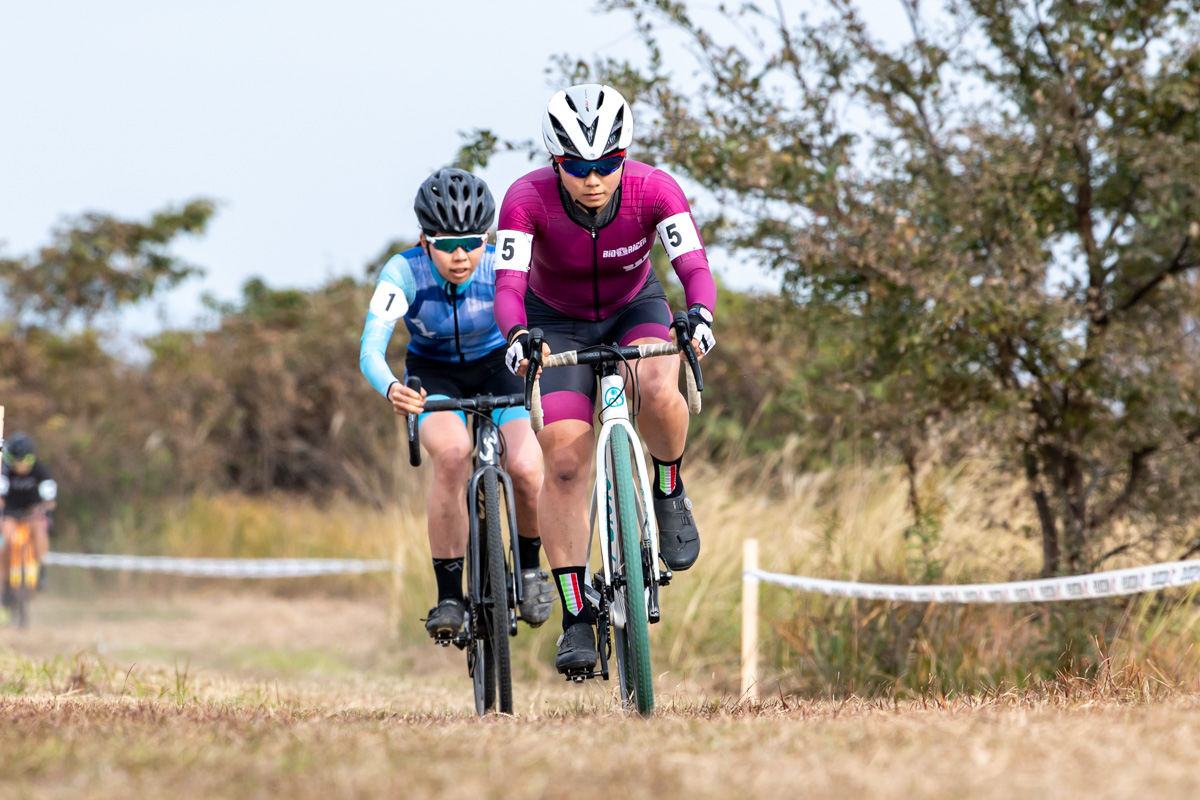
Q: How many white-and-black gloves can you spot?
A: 2